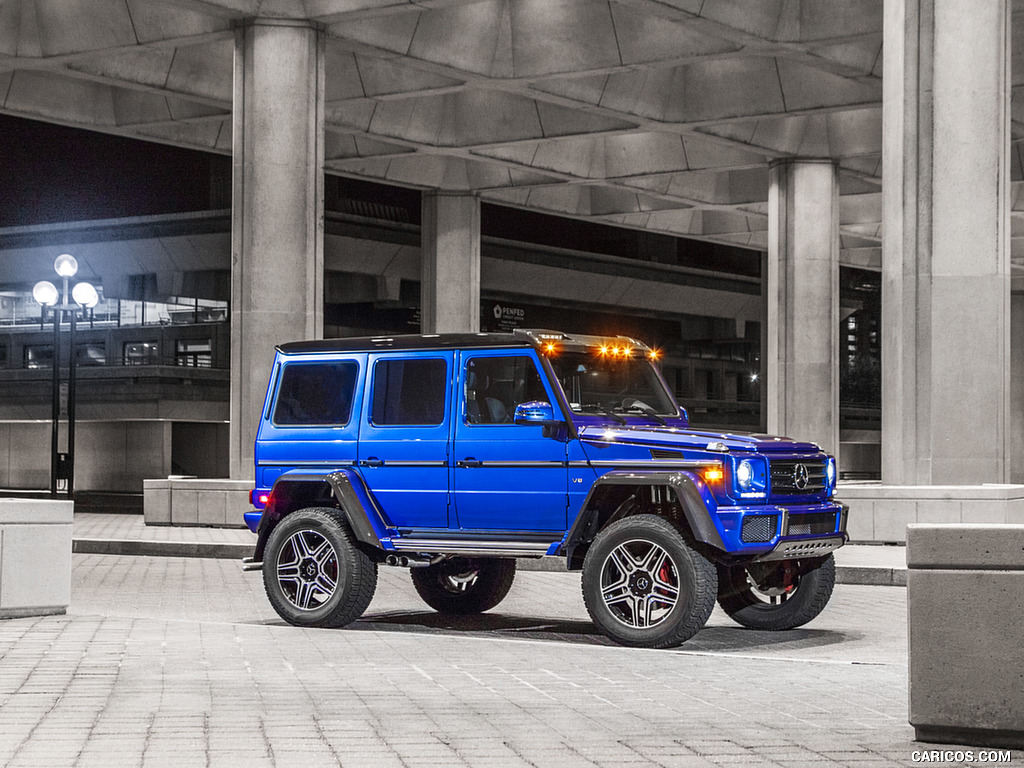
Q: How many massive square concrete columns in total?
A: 4